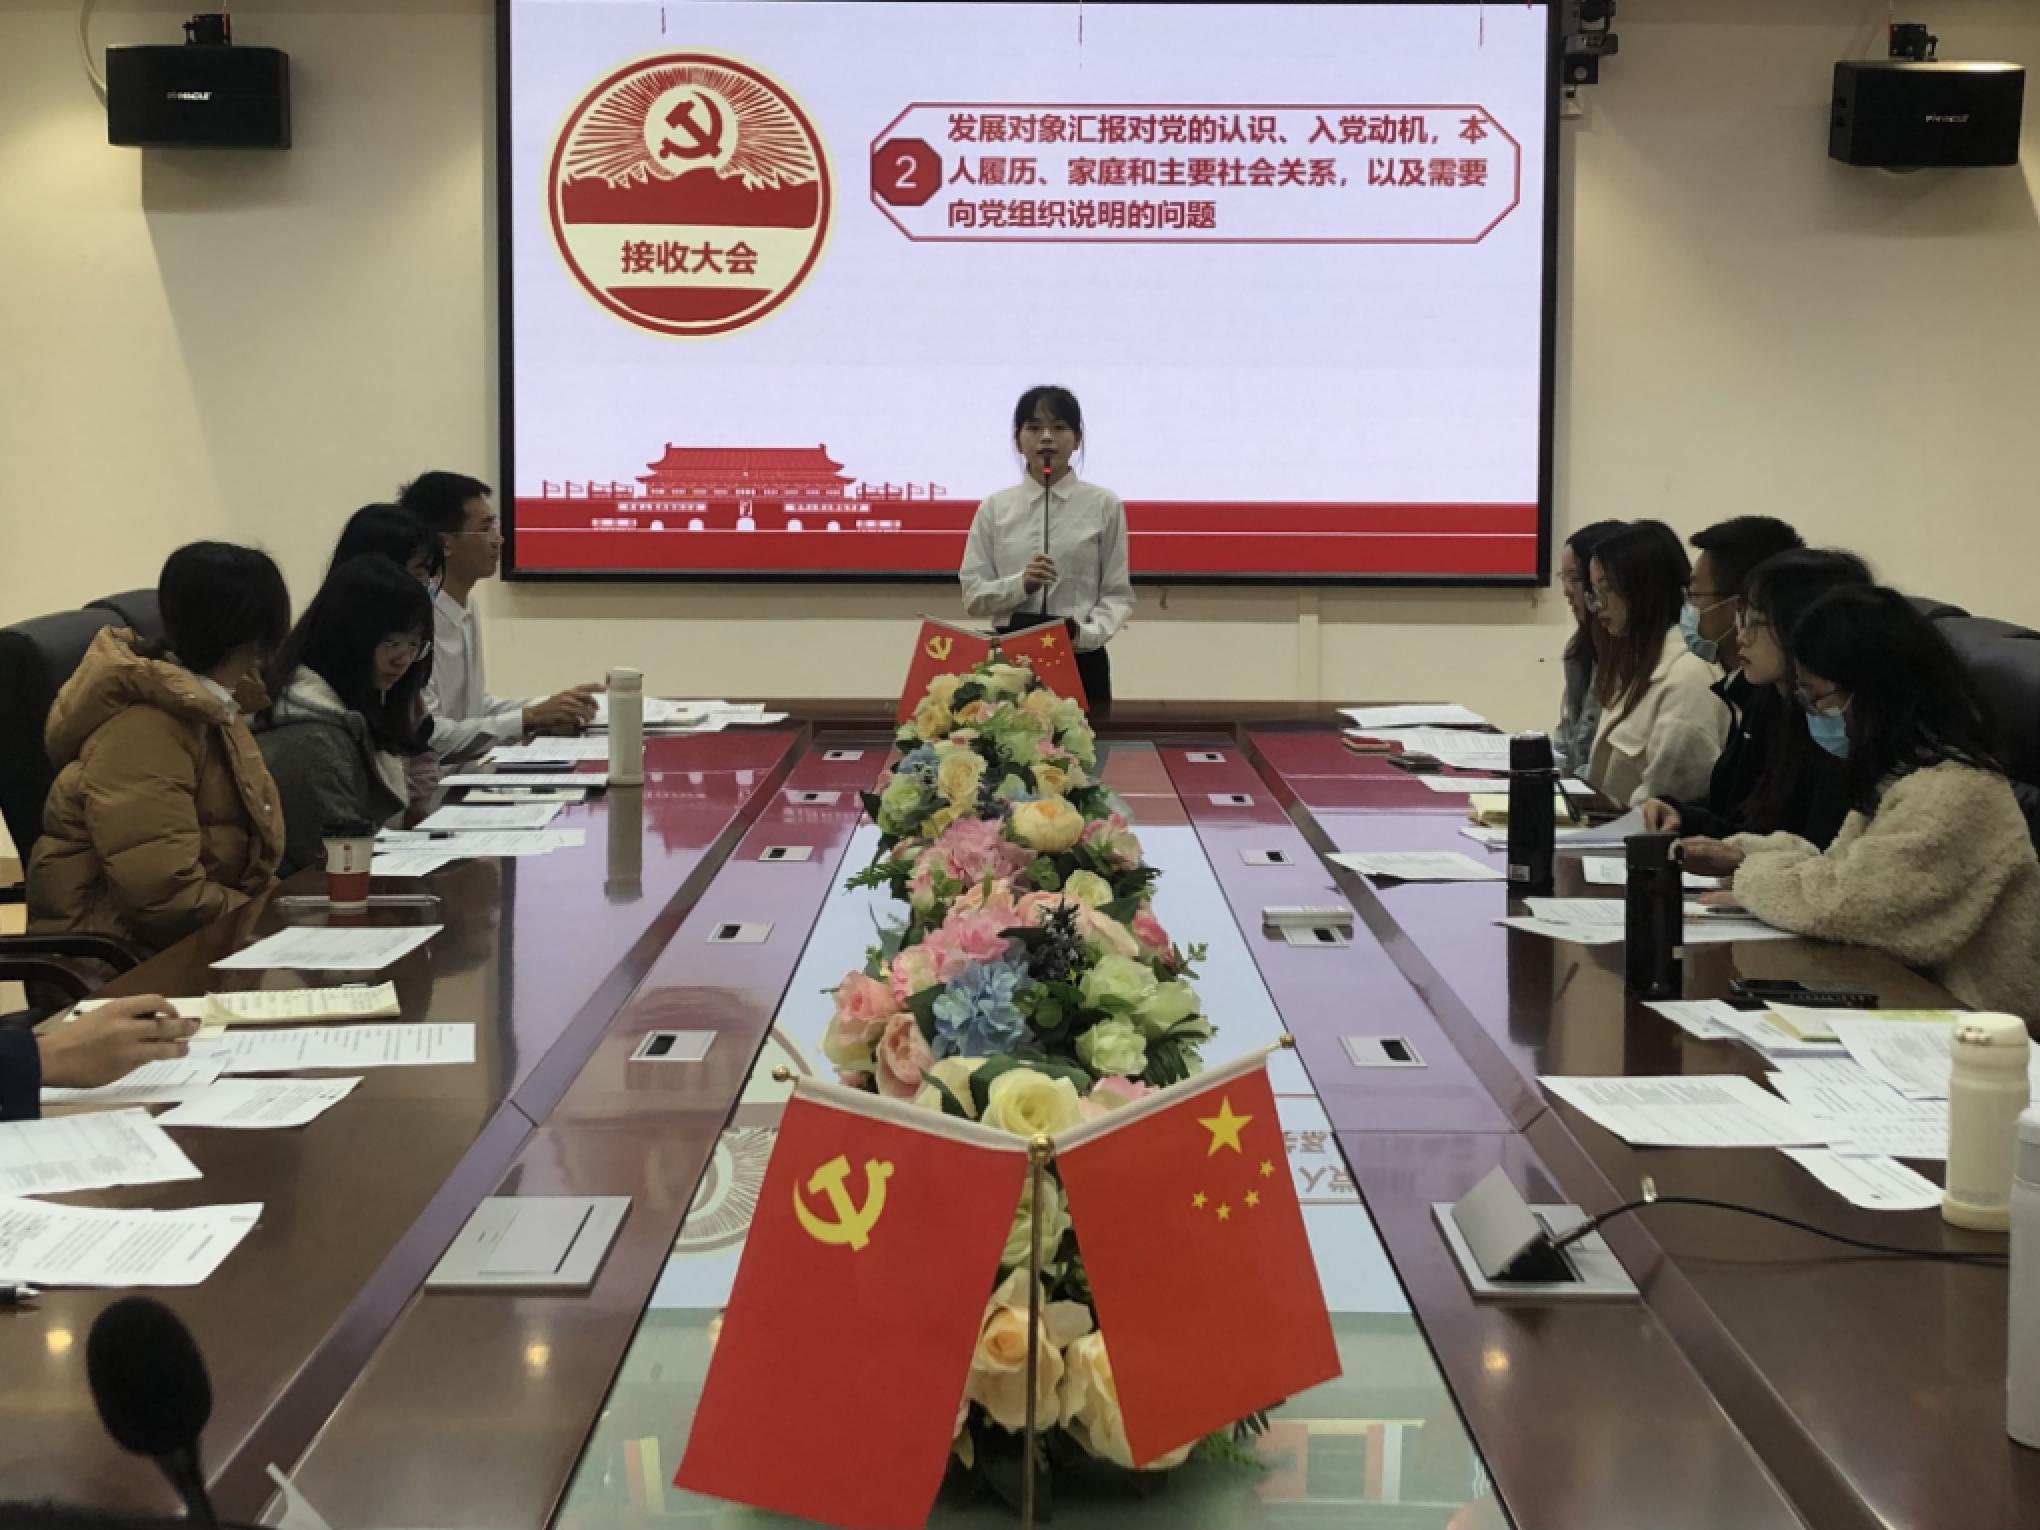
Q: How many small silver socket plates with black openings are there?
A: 10